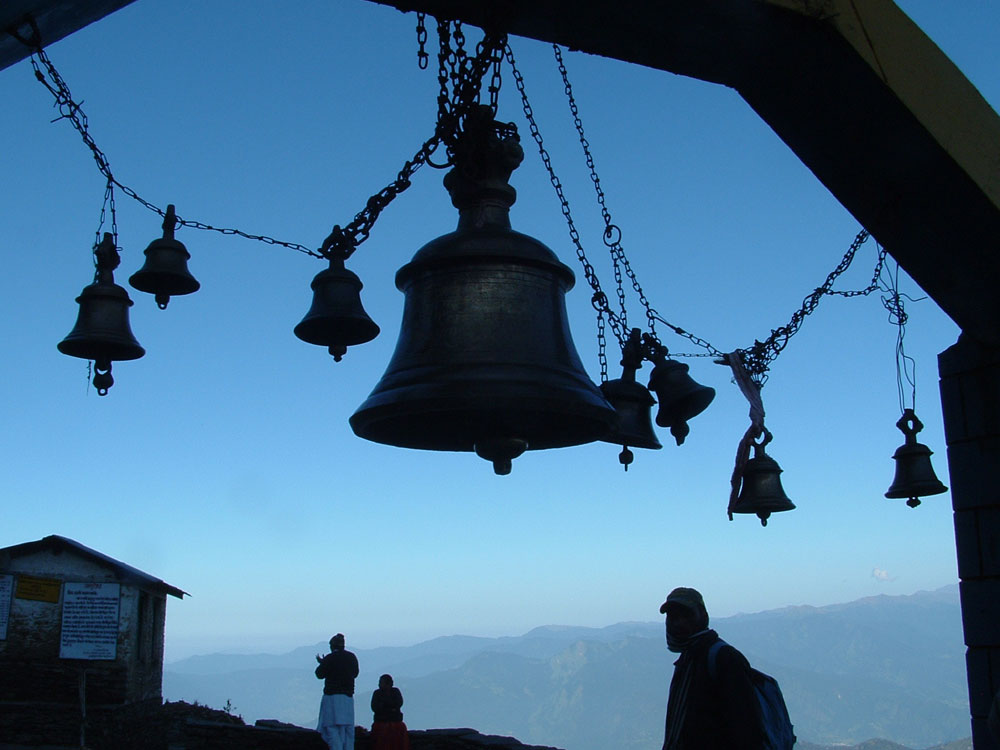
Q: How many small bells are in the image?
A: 7